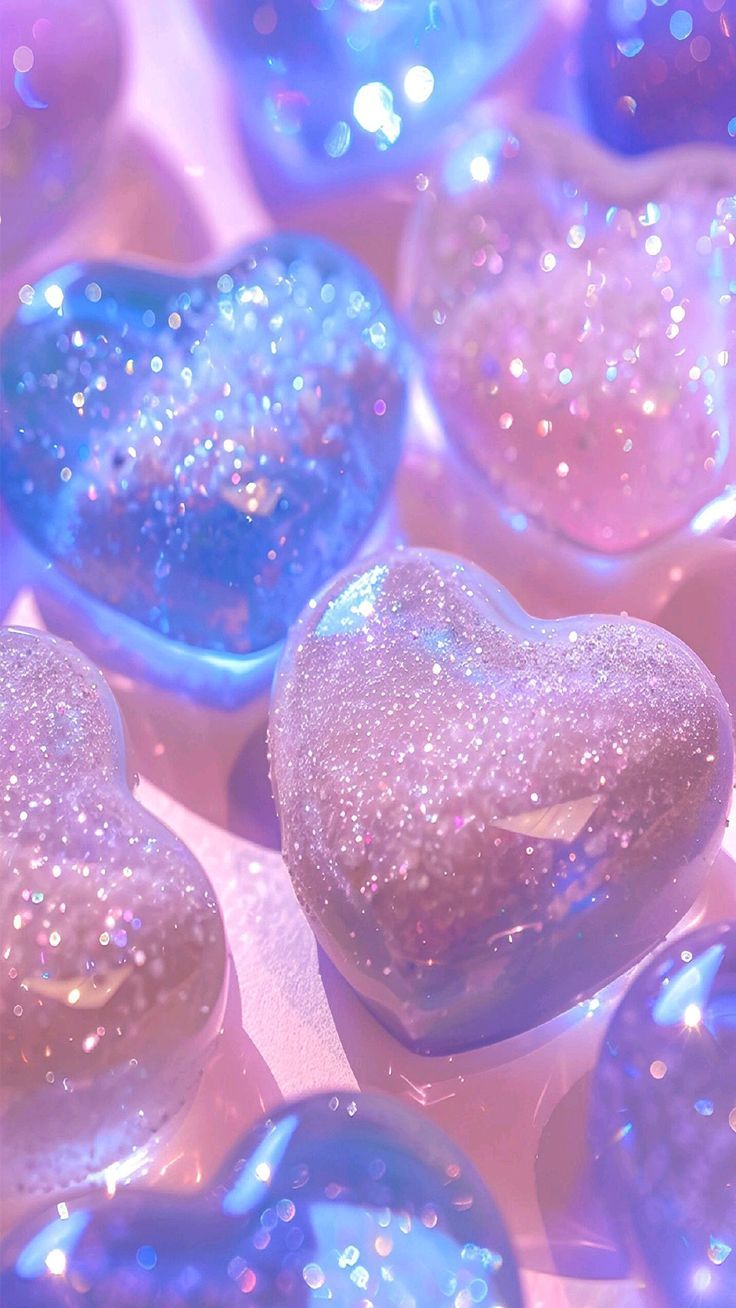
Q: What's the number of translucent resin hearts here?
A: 9